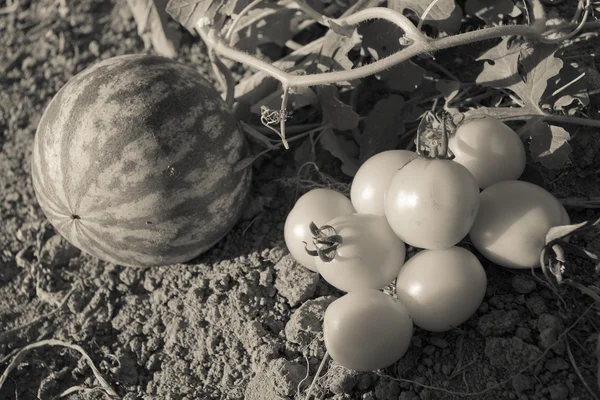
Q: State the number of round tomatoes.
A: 8